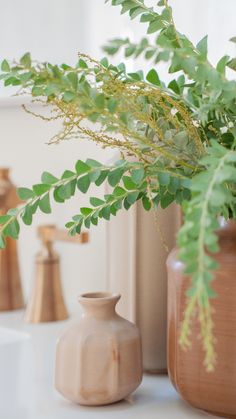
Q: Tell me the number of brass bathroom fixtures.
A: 2